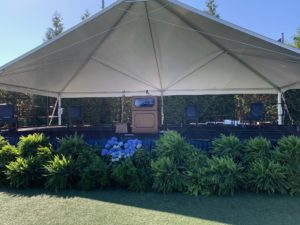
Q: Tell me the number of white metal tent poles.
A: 3